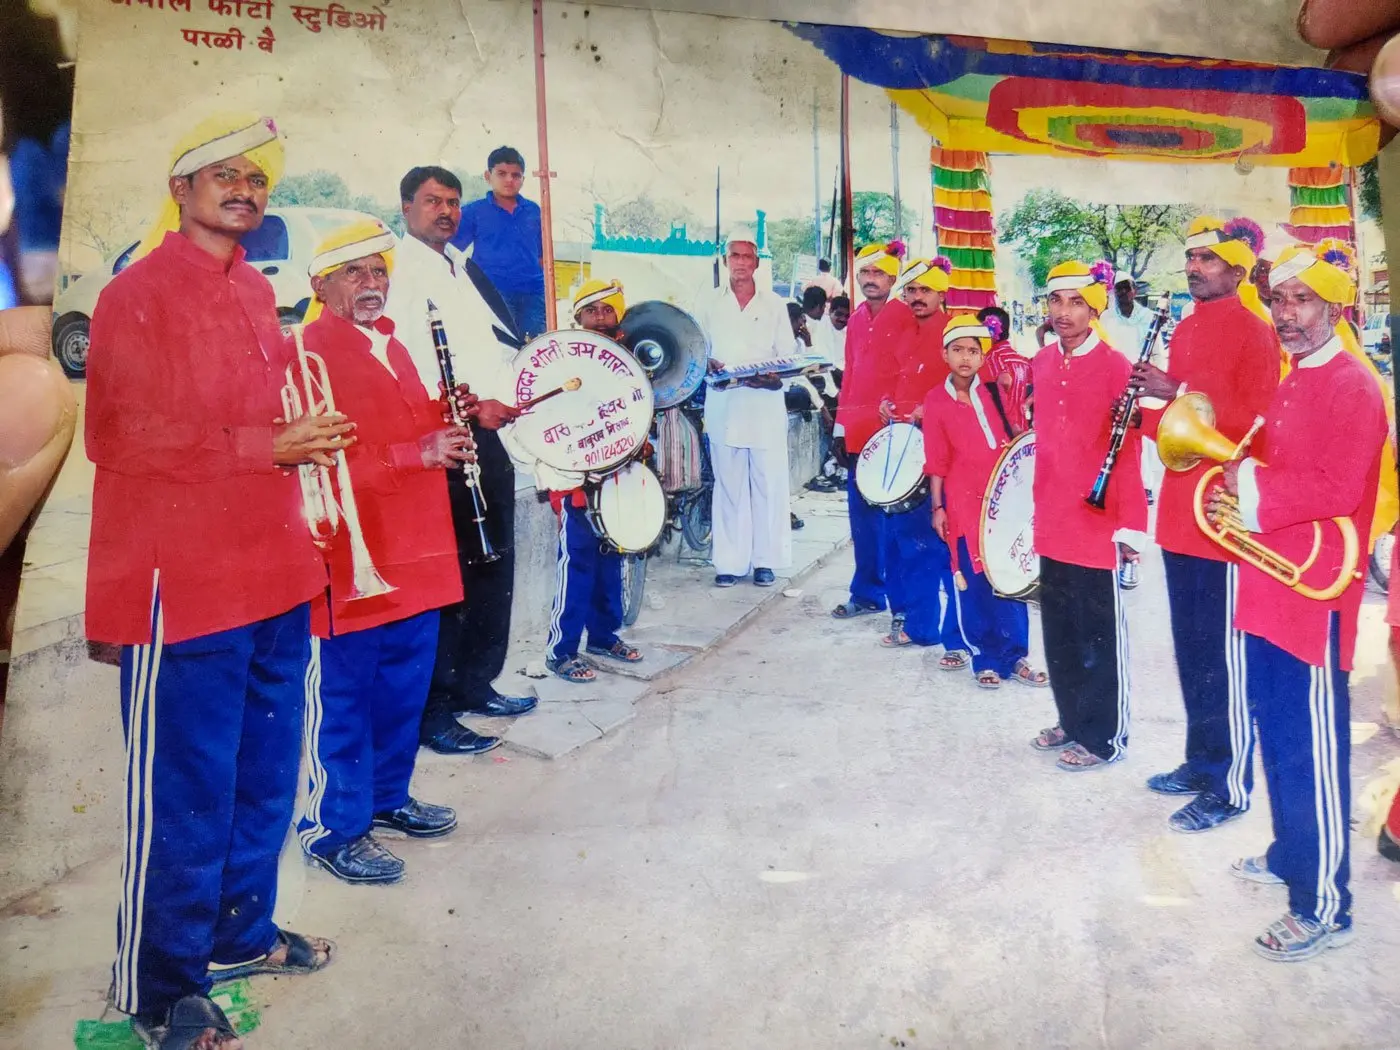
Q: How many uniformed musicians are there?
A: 9